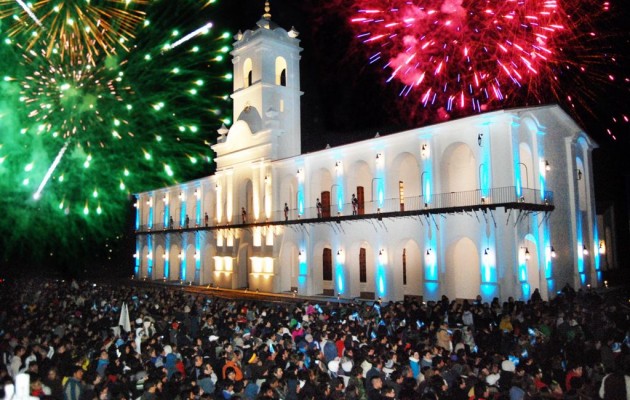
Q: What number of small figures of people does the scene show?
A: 7